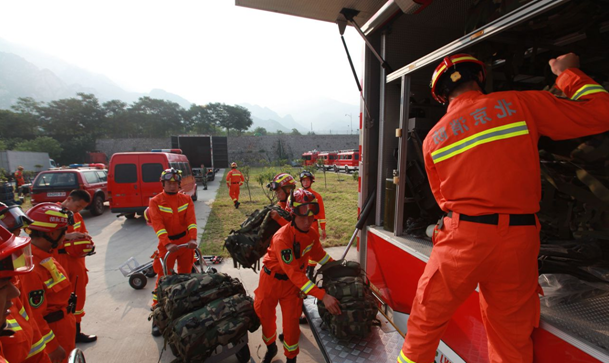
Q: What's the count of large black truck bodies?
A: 1